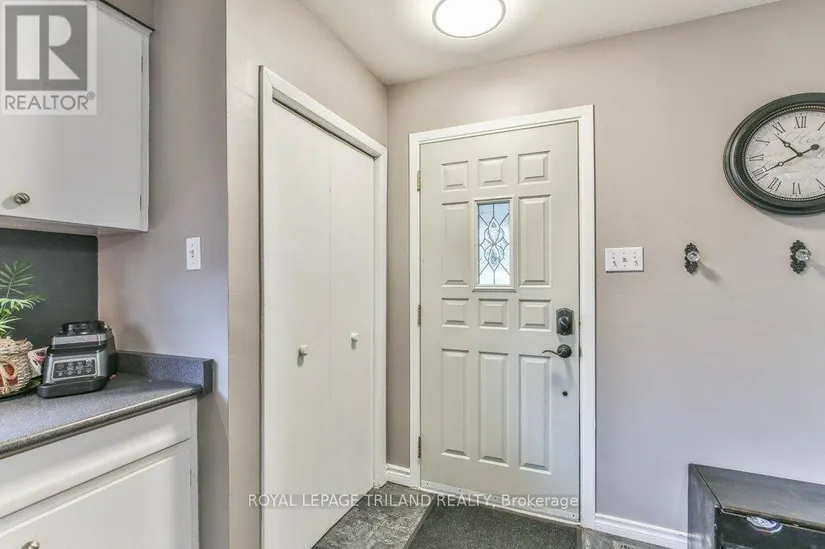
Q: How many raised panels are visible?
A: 11